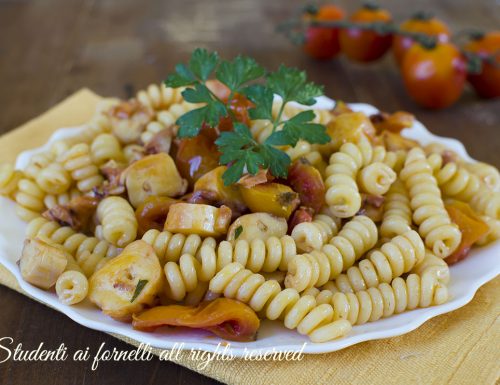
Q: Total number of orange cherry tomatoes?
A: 5